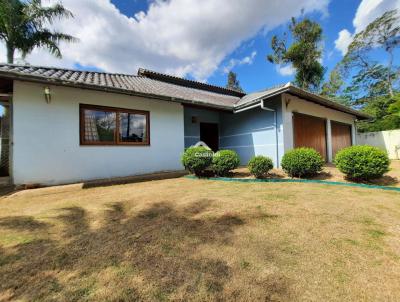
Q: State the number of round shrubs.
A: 5